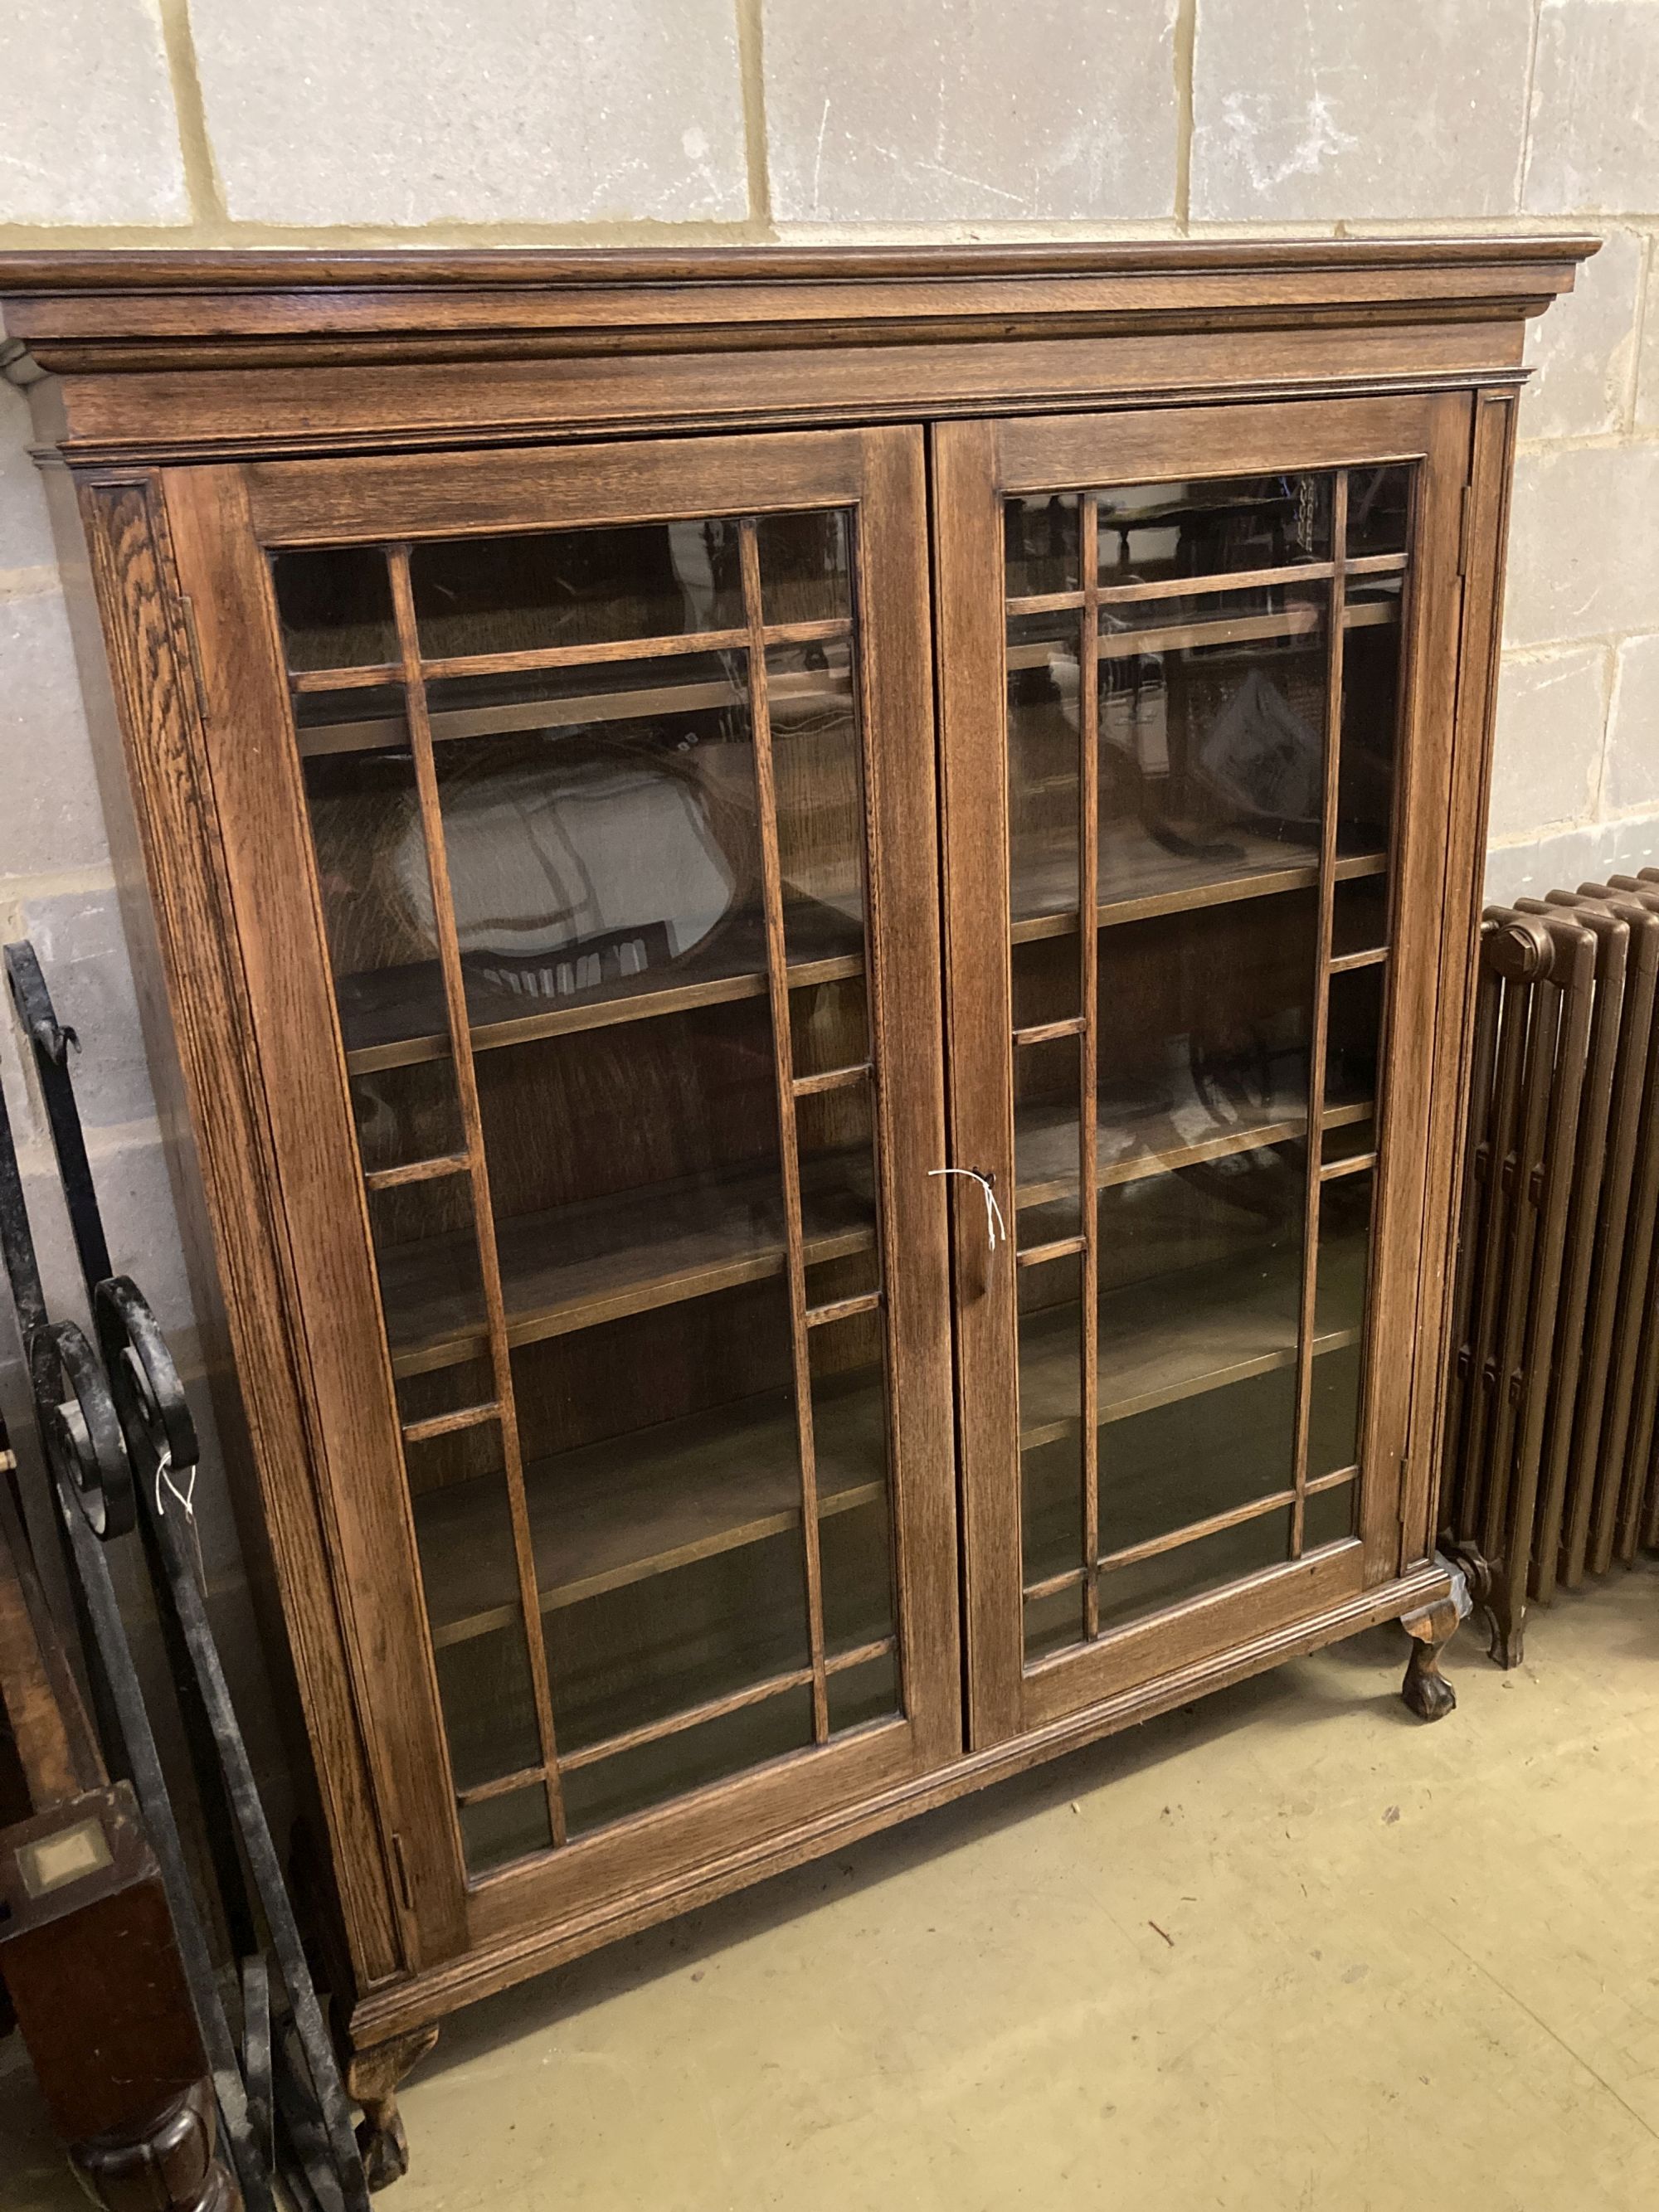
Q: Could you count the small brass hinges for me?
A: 4